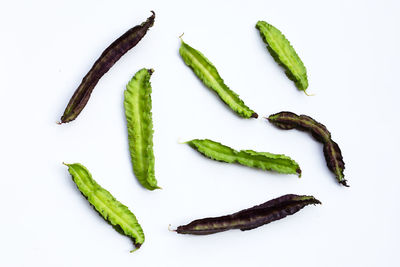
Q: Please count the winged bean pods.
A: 8